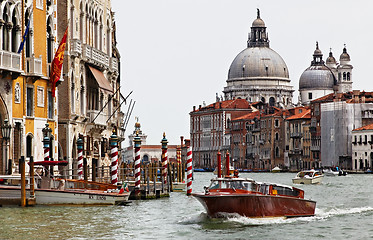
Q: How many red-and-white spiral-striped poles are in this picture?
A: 6